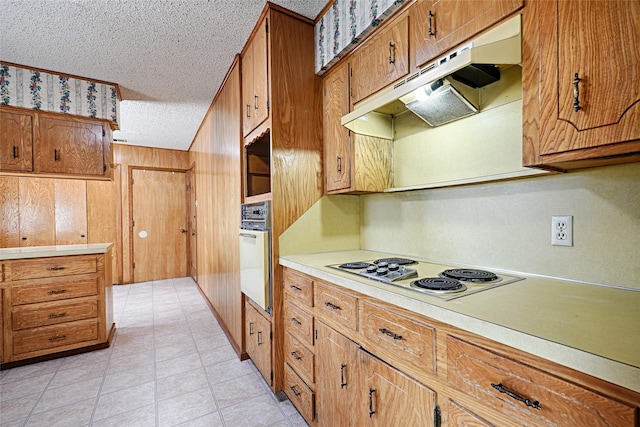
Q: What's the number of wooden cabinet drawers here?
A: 11